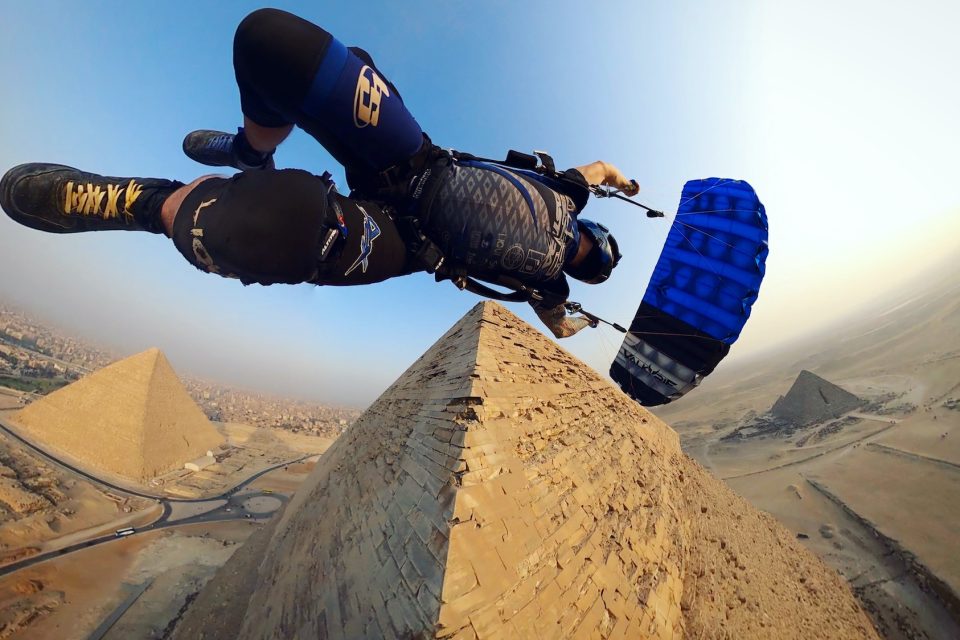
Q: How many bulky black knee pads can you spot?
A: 2